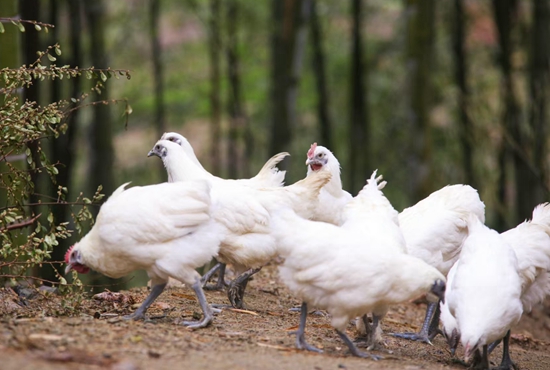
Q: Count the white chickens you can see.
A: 9